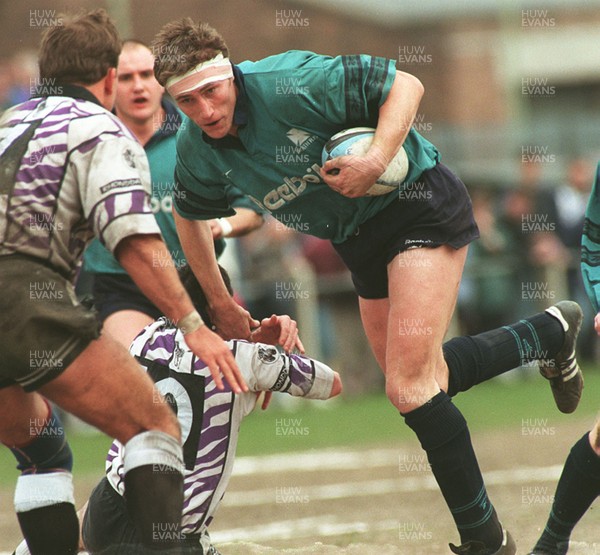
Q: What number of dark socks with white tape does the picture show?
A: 2